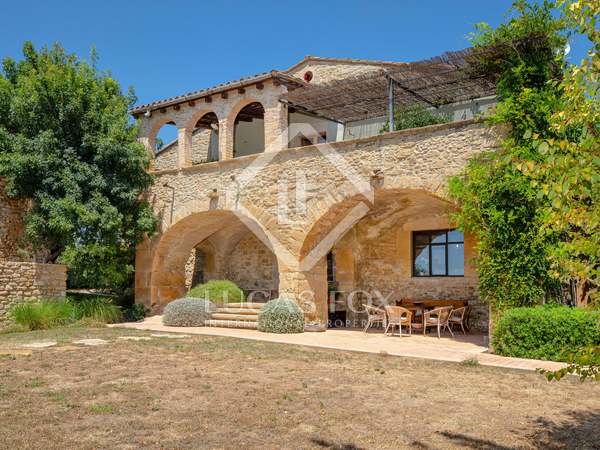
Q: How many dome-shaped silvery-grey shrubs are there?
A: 2